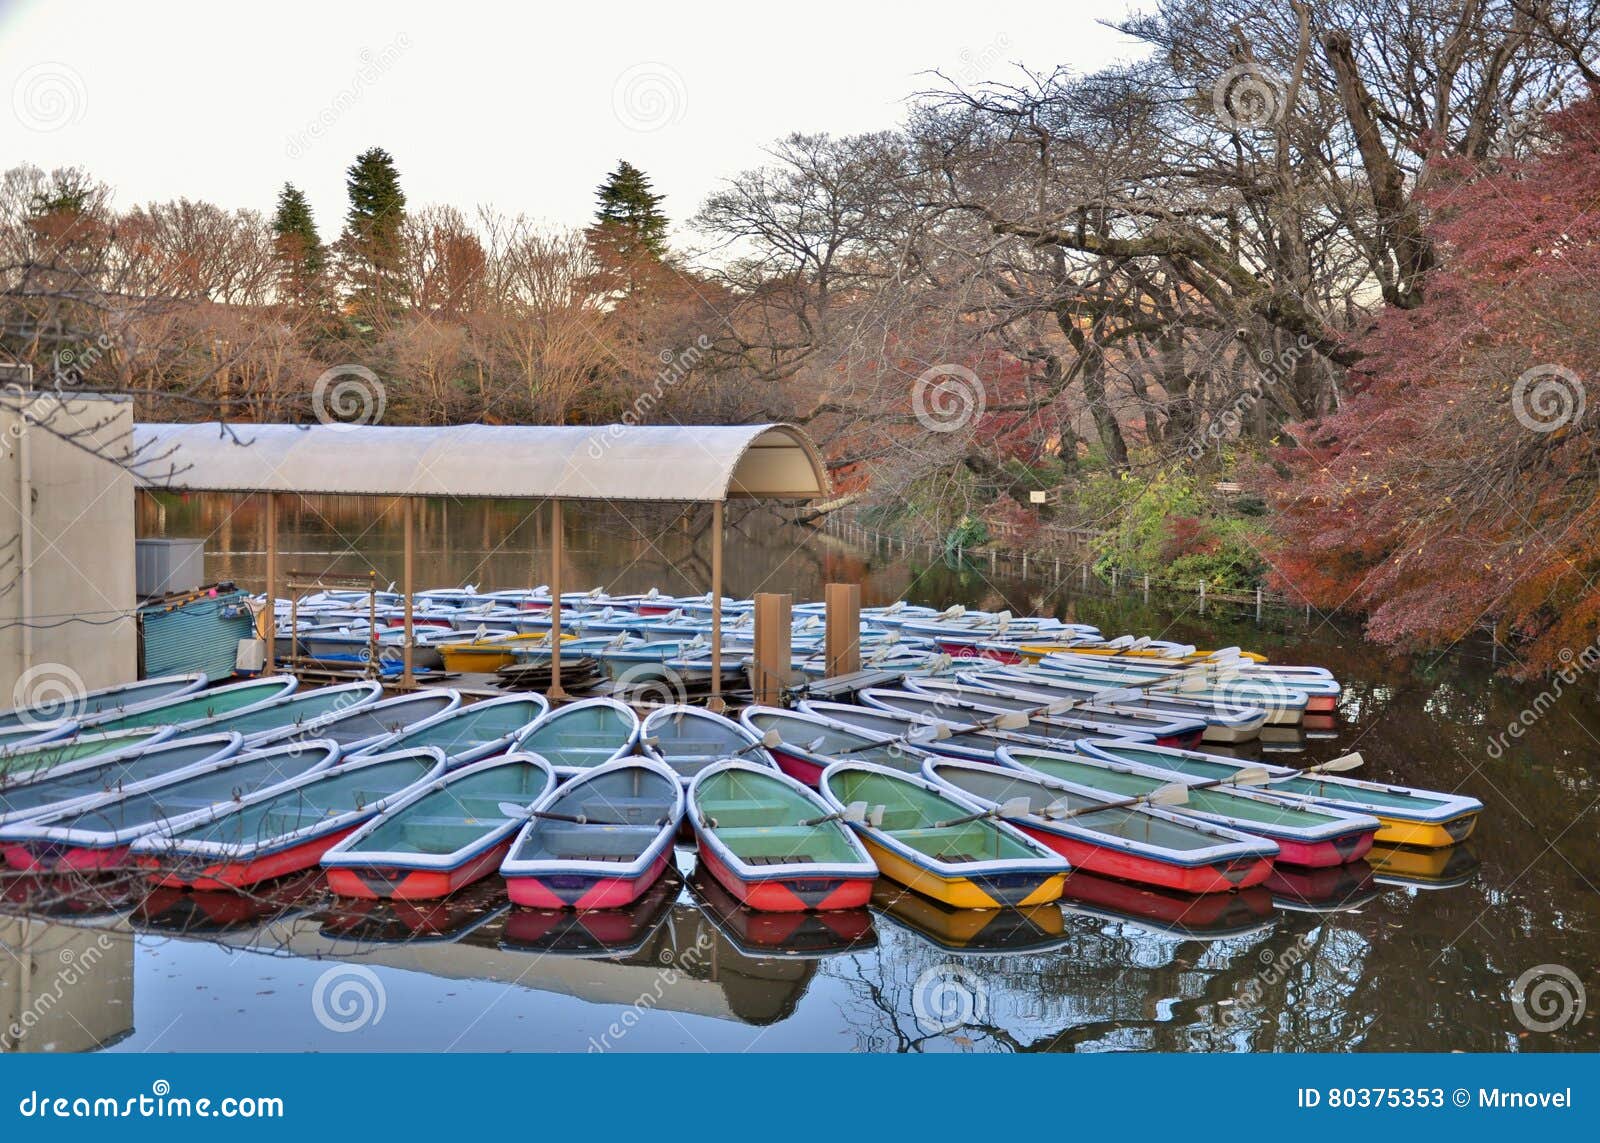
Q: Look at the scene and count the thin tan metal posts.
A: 4